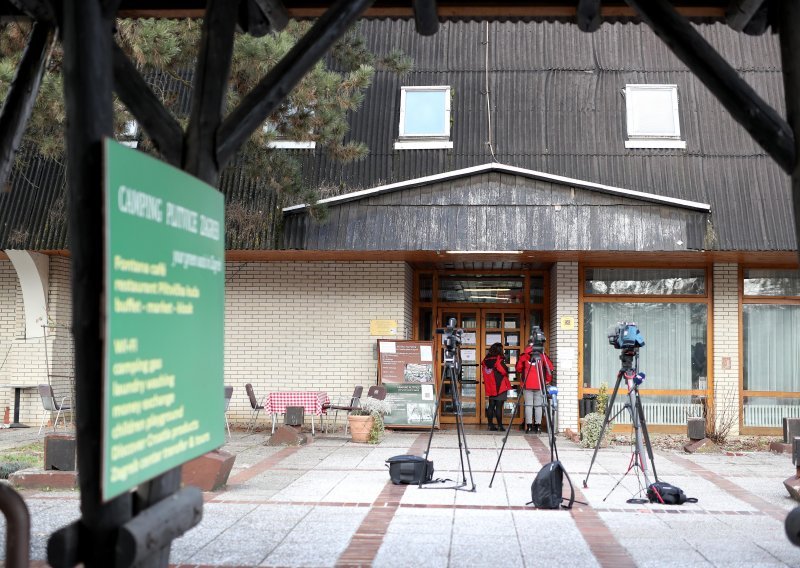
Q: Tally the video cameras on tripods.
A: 3